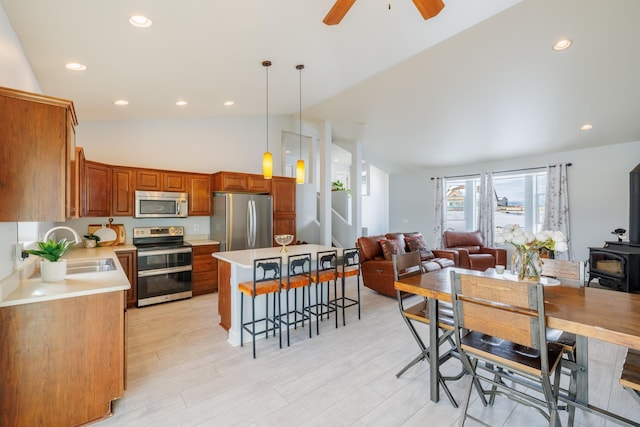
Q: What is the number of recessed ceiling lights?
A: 7